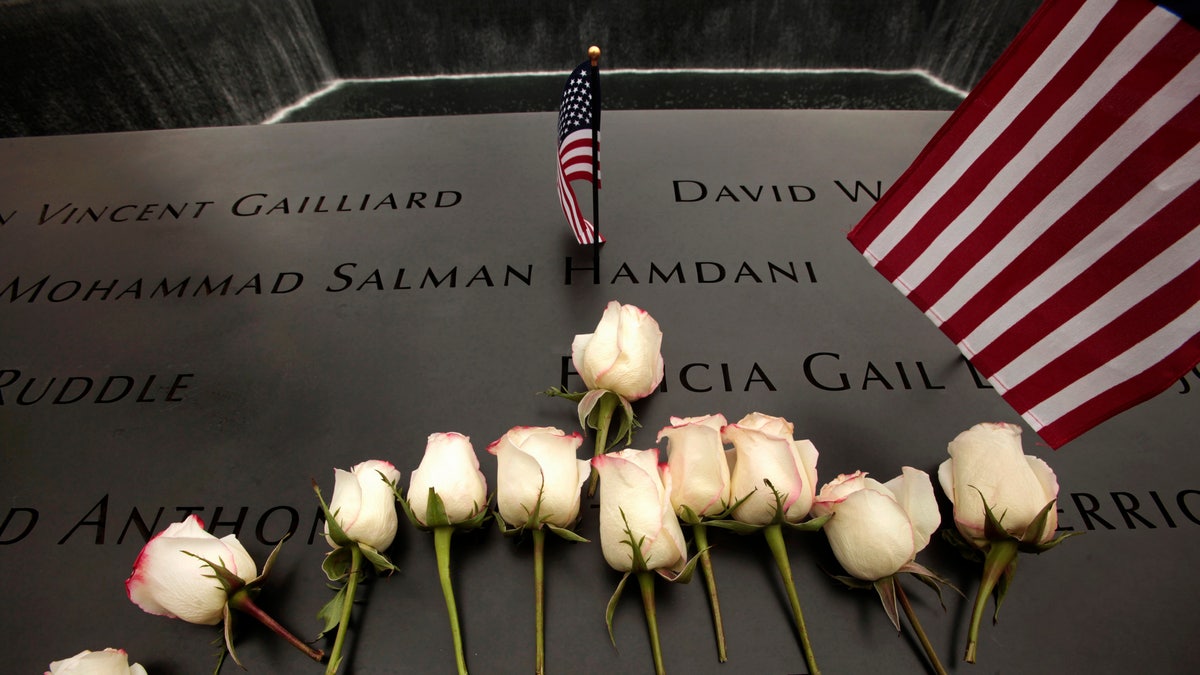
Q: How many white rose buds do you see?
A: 11